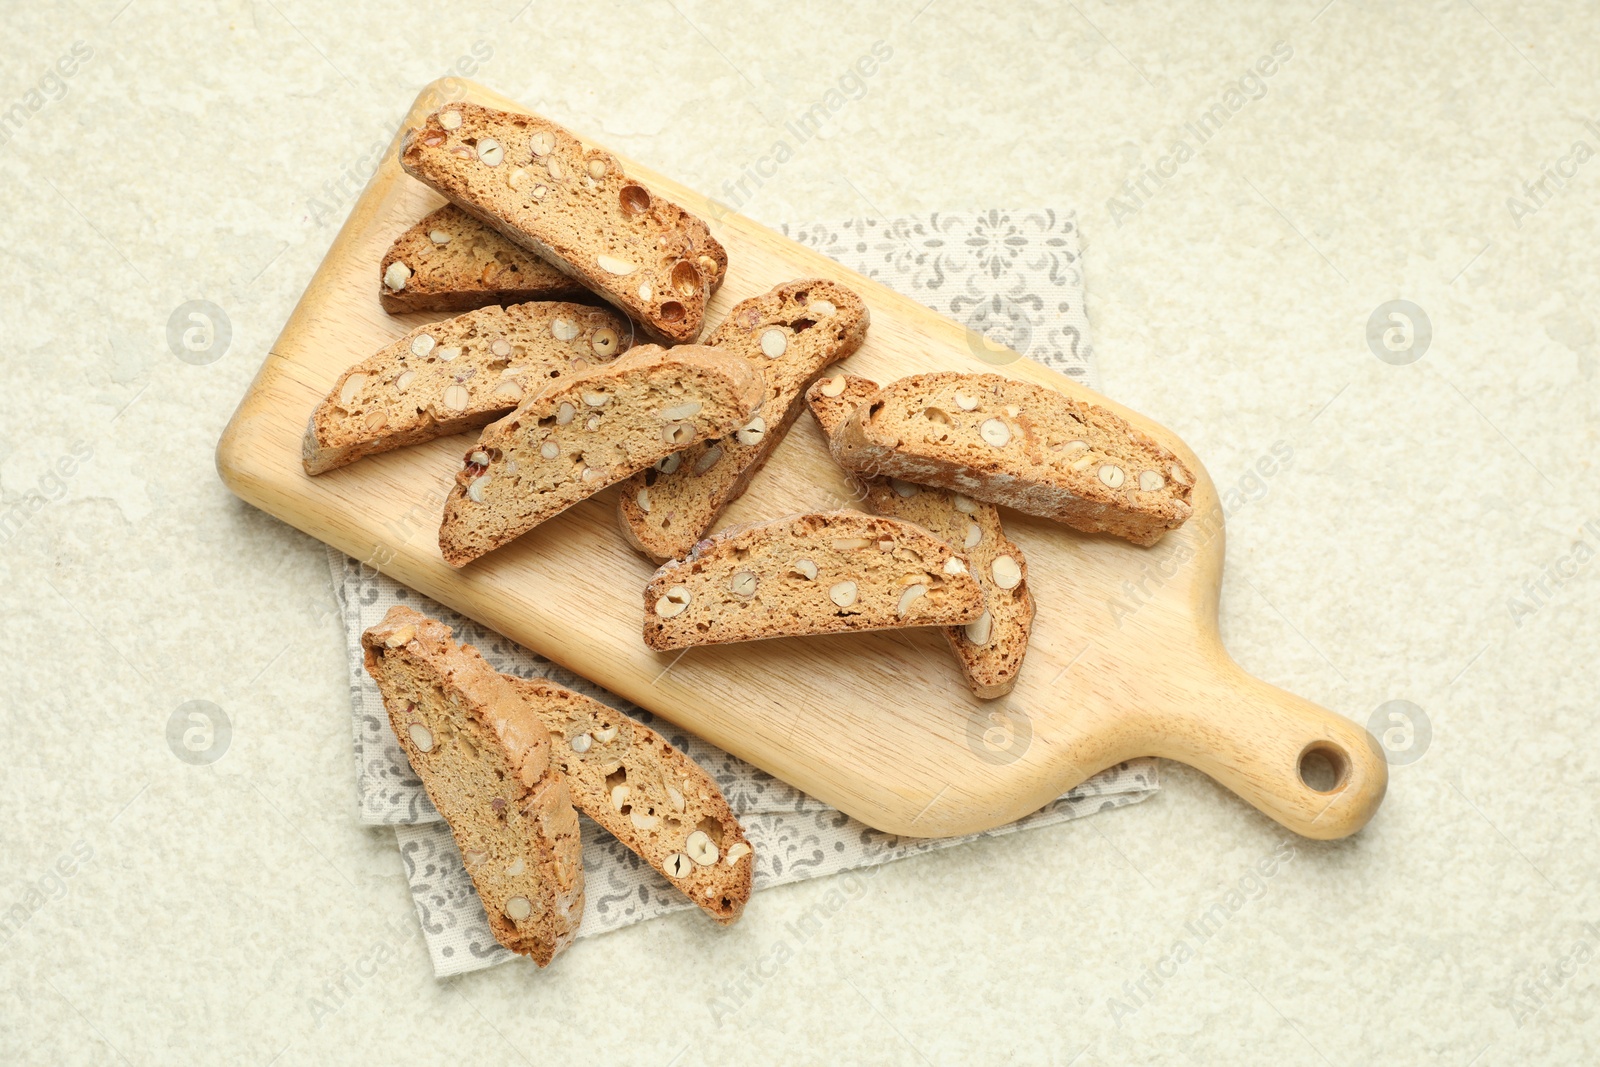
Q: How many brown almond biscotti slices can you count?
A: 10